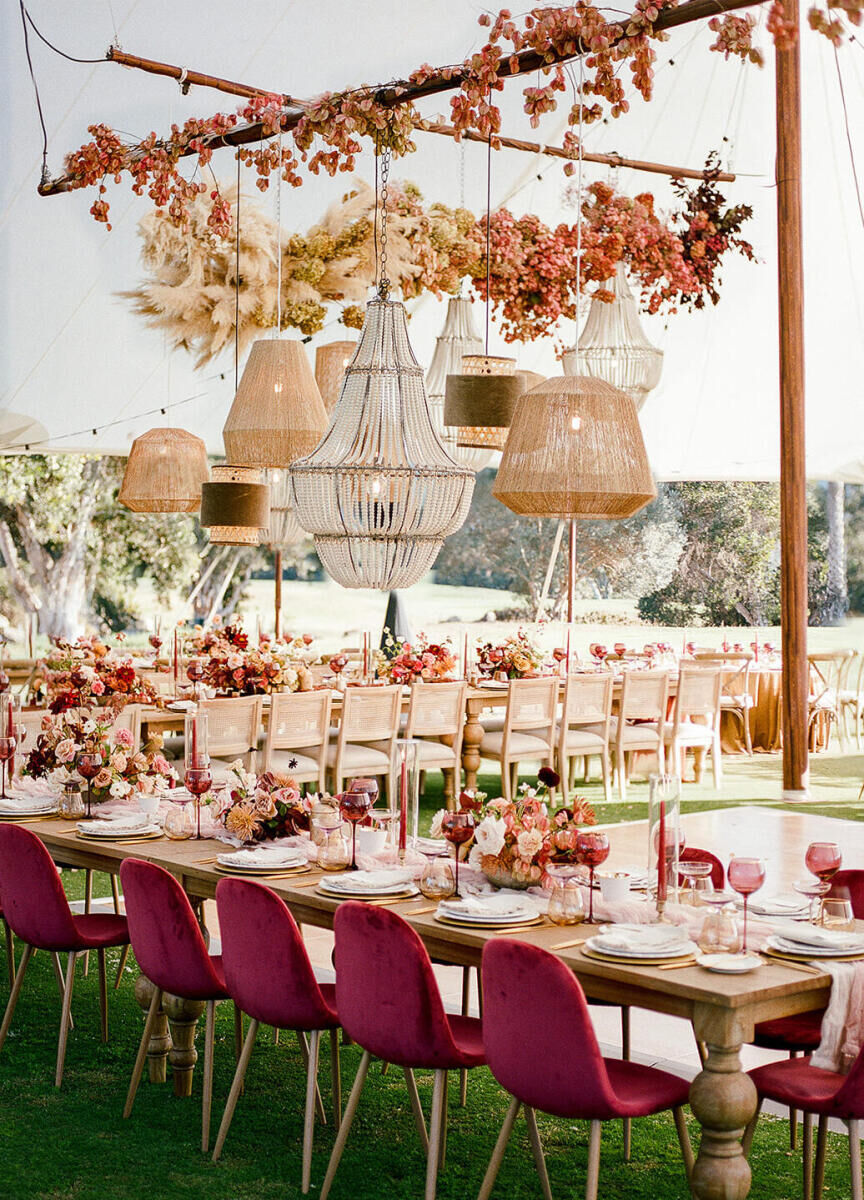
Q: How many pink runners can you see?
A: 1